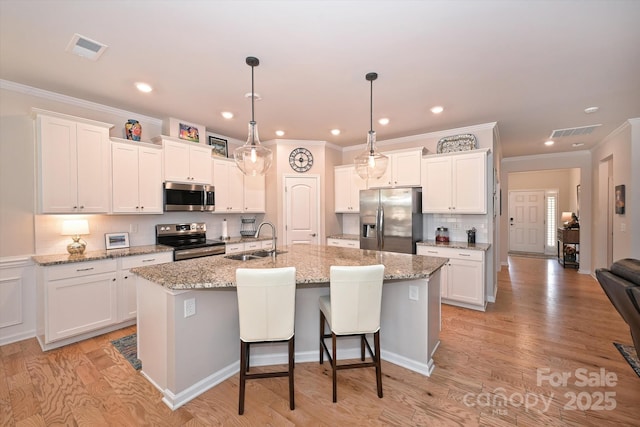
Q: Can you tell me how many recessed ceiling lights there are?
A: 7